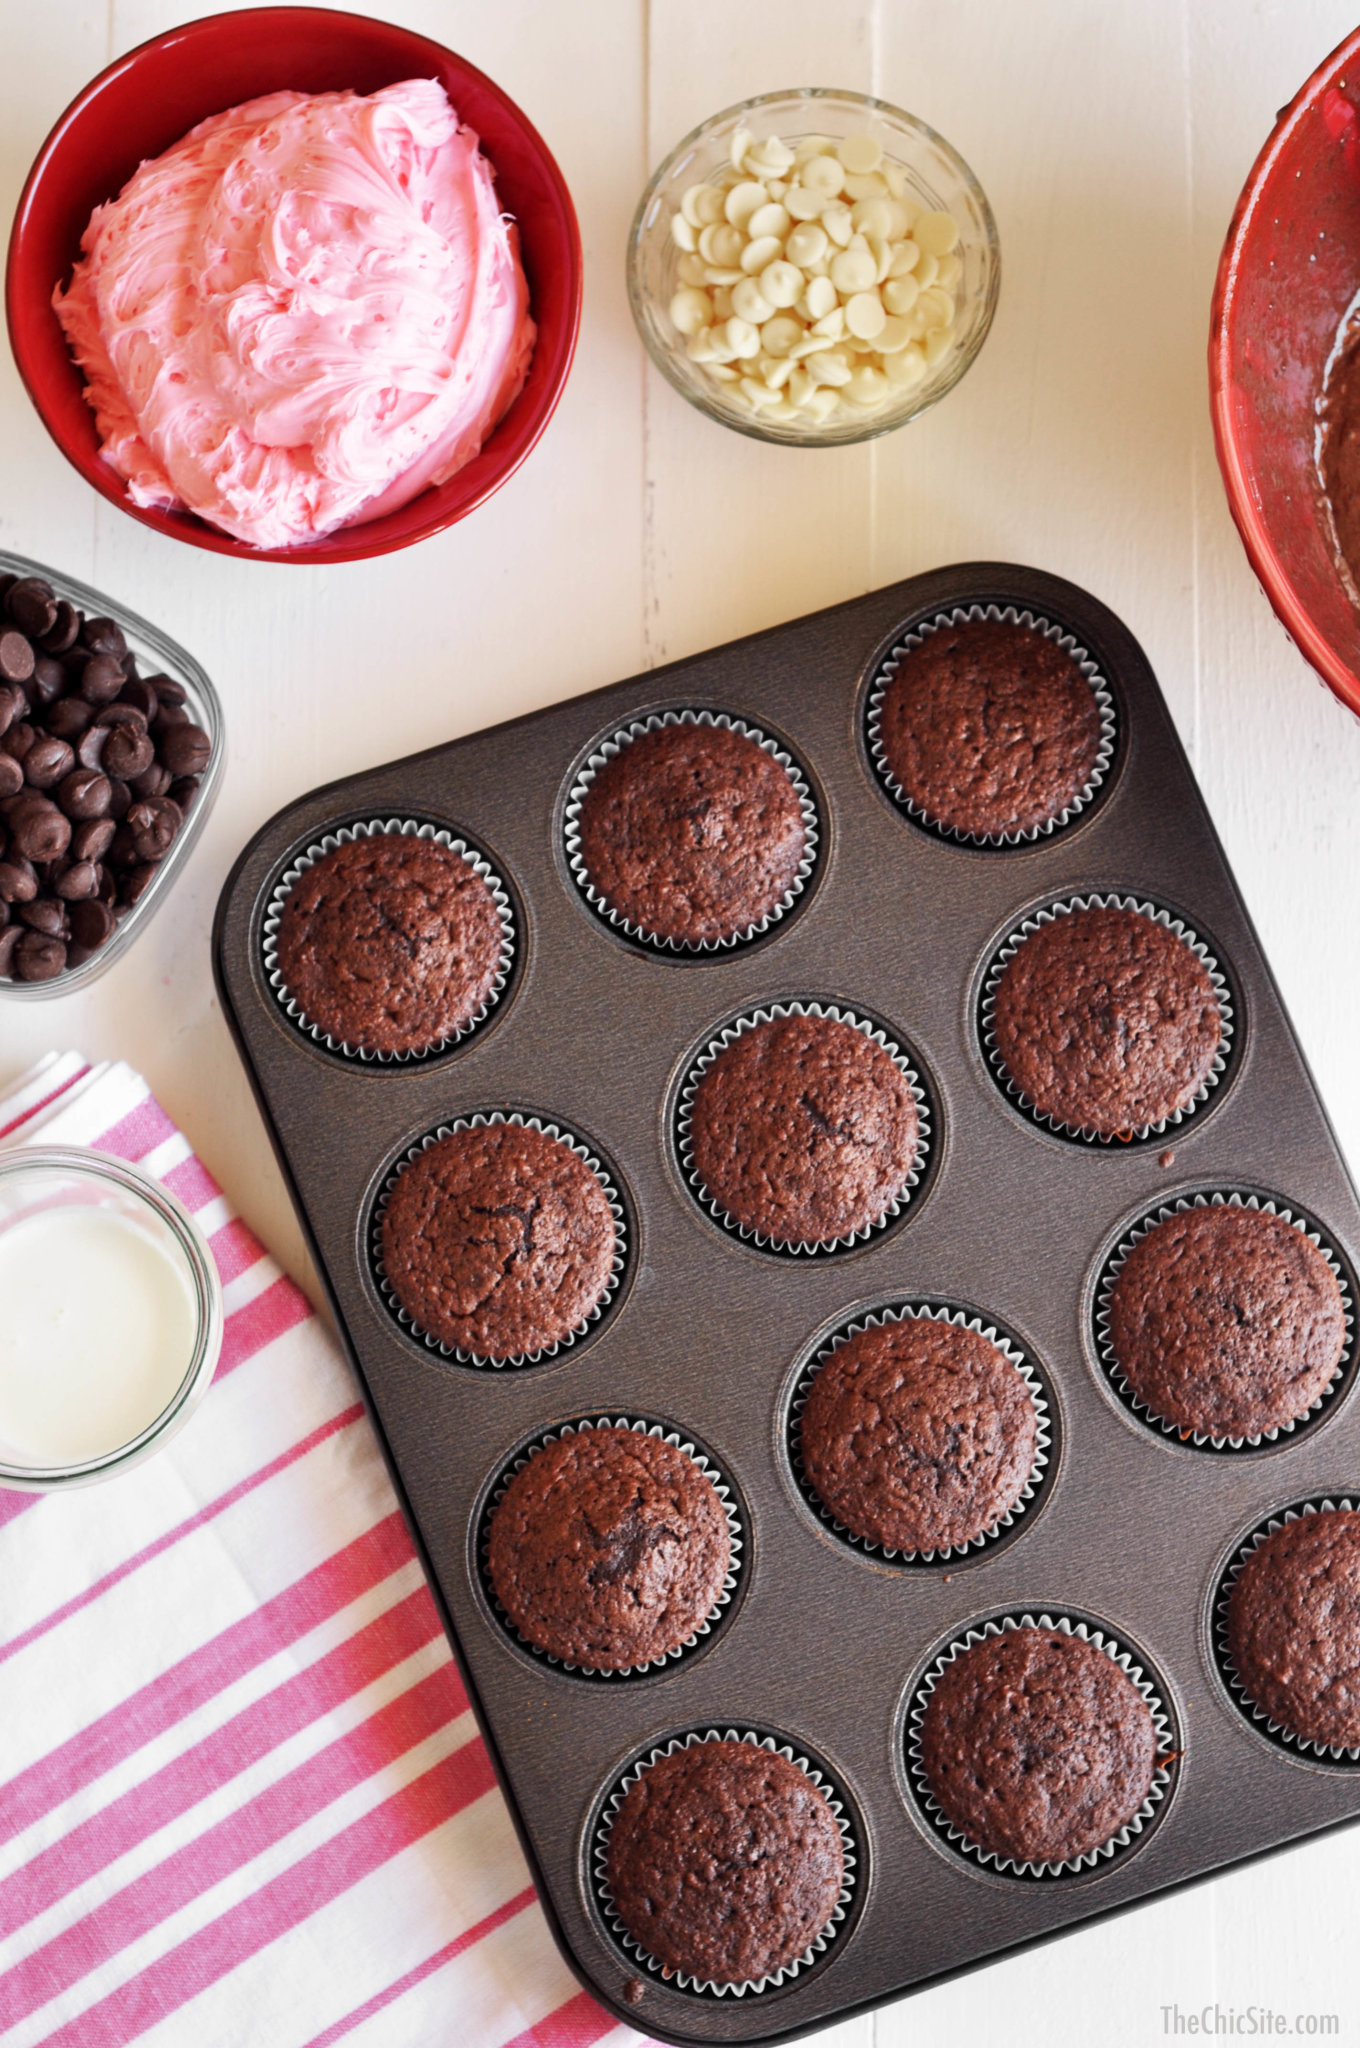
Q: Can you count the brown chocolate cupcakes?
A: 12